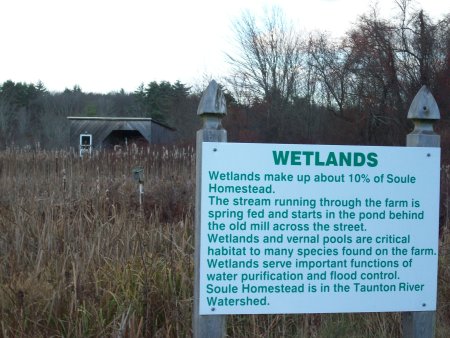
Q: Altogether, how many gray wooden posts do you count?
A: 2